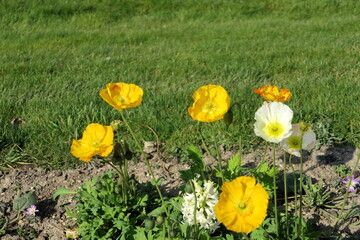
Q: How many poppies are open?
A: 7